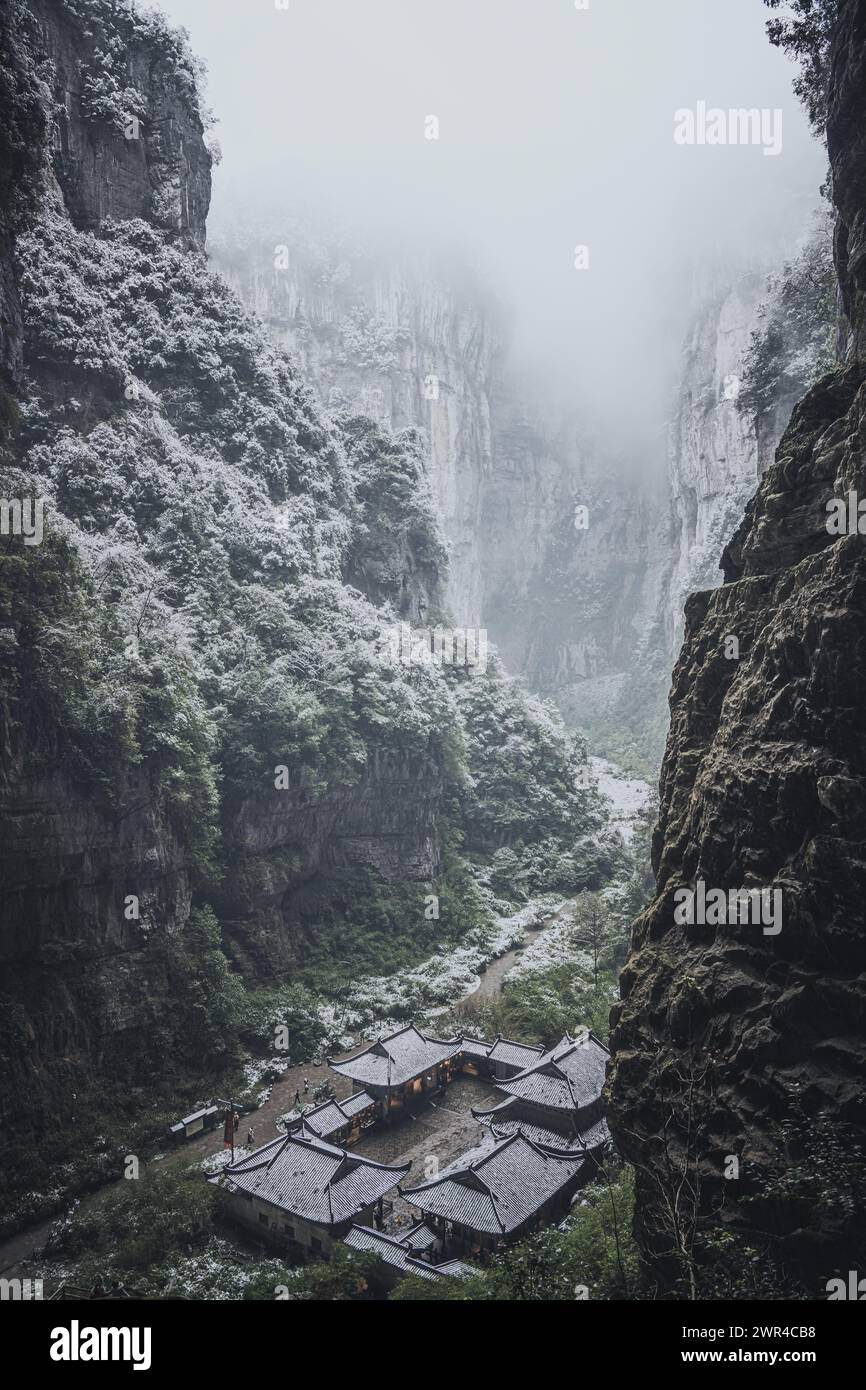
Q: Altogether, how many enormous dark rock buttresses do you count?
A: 1